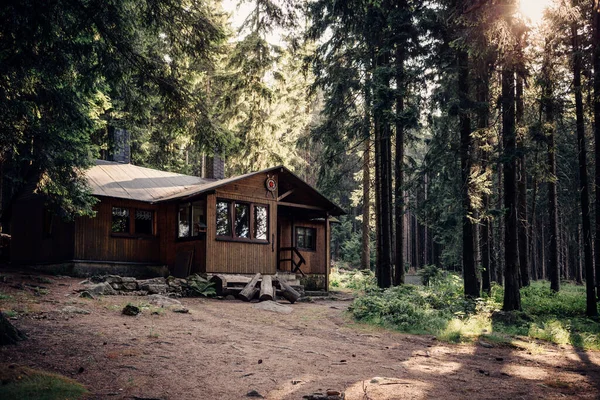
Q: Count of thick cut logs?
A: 3